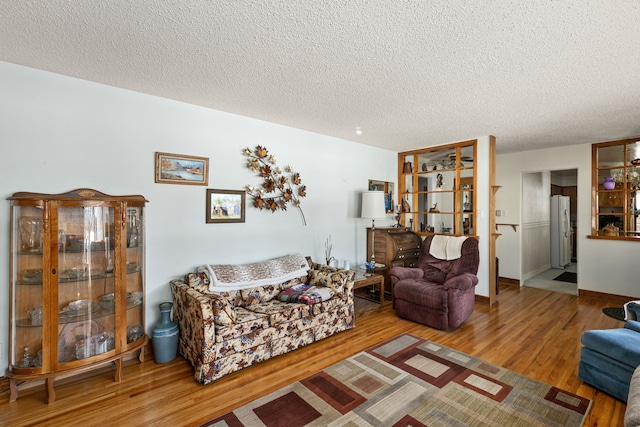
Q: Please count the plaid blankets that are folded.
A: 1